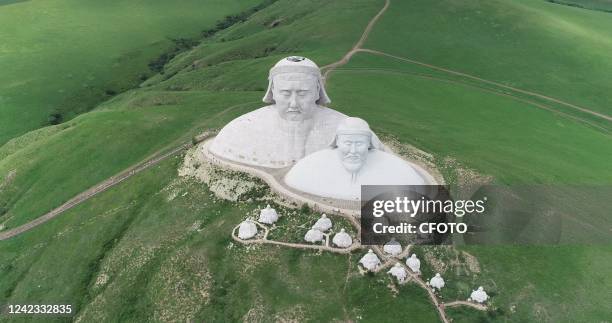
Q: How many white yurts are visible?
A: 11